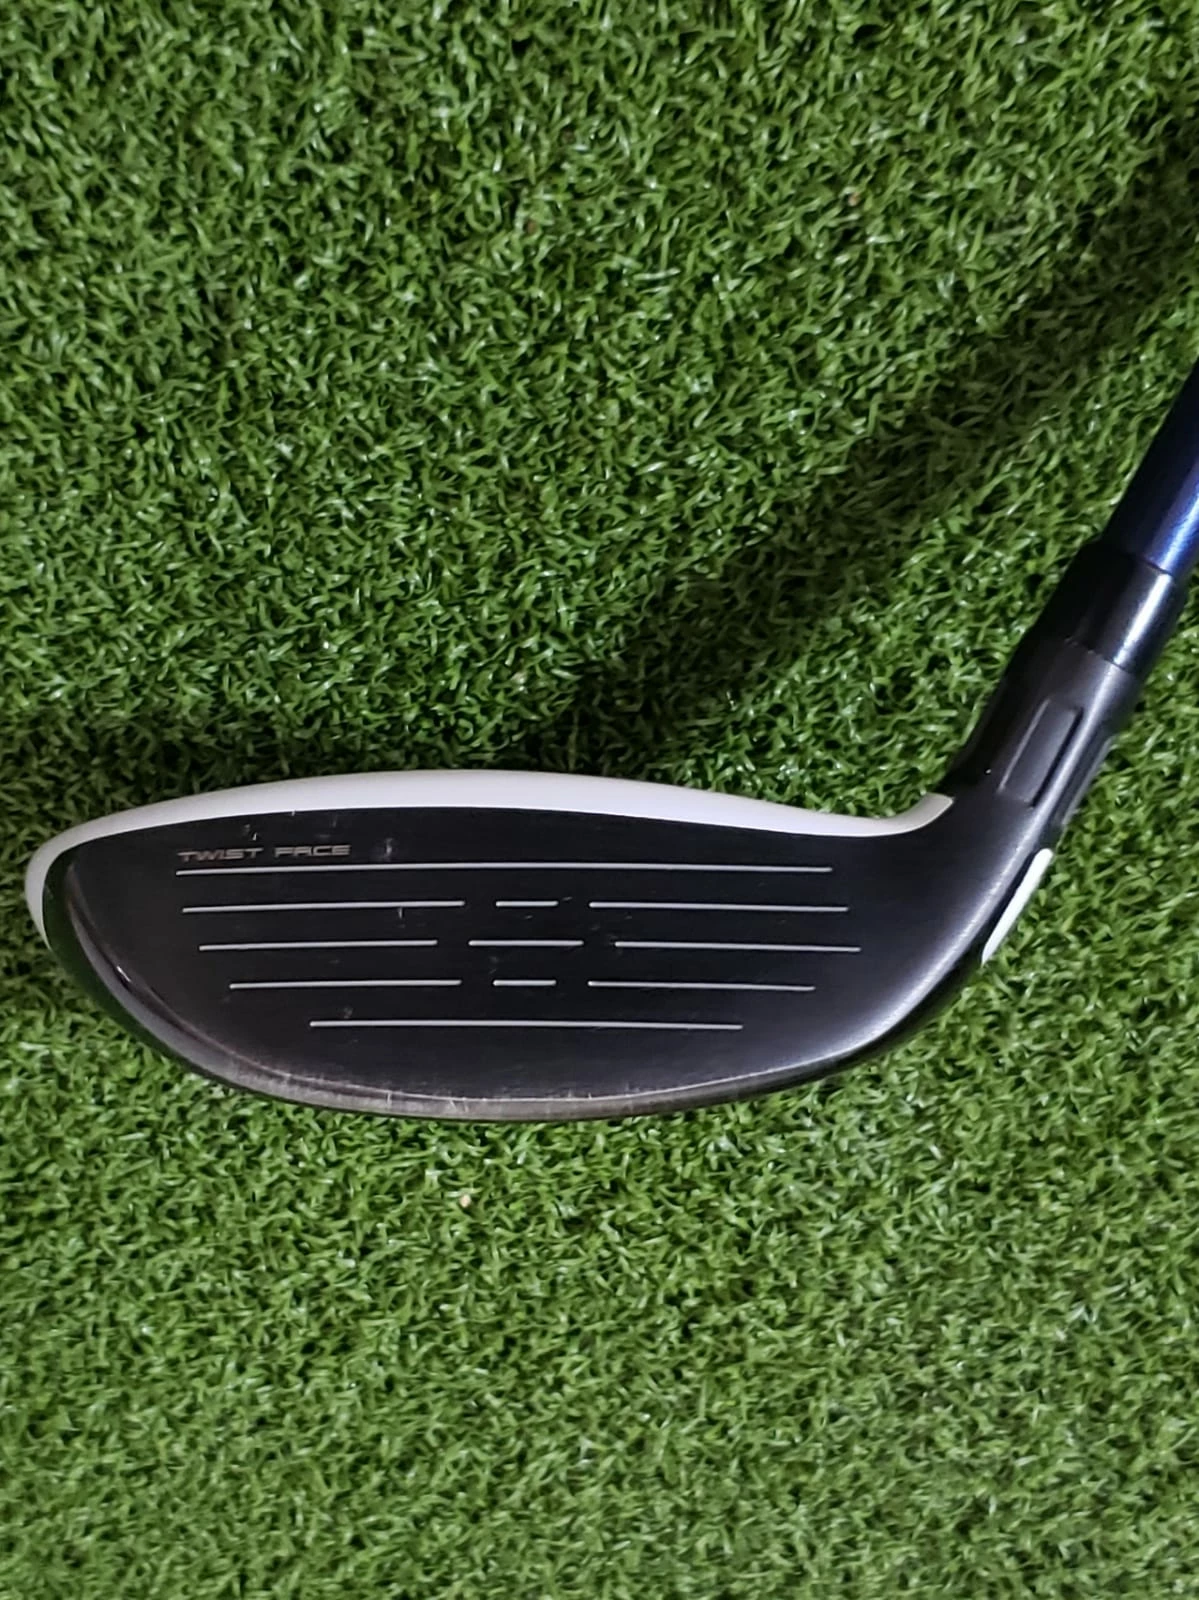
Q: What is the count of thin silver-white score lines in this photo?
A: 11